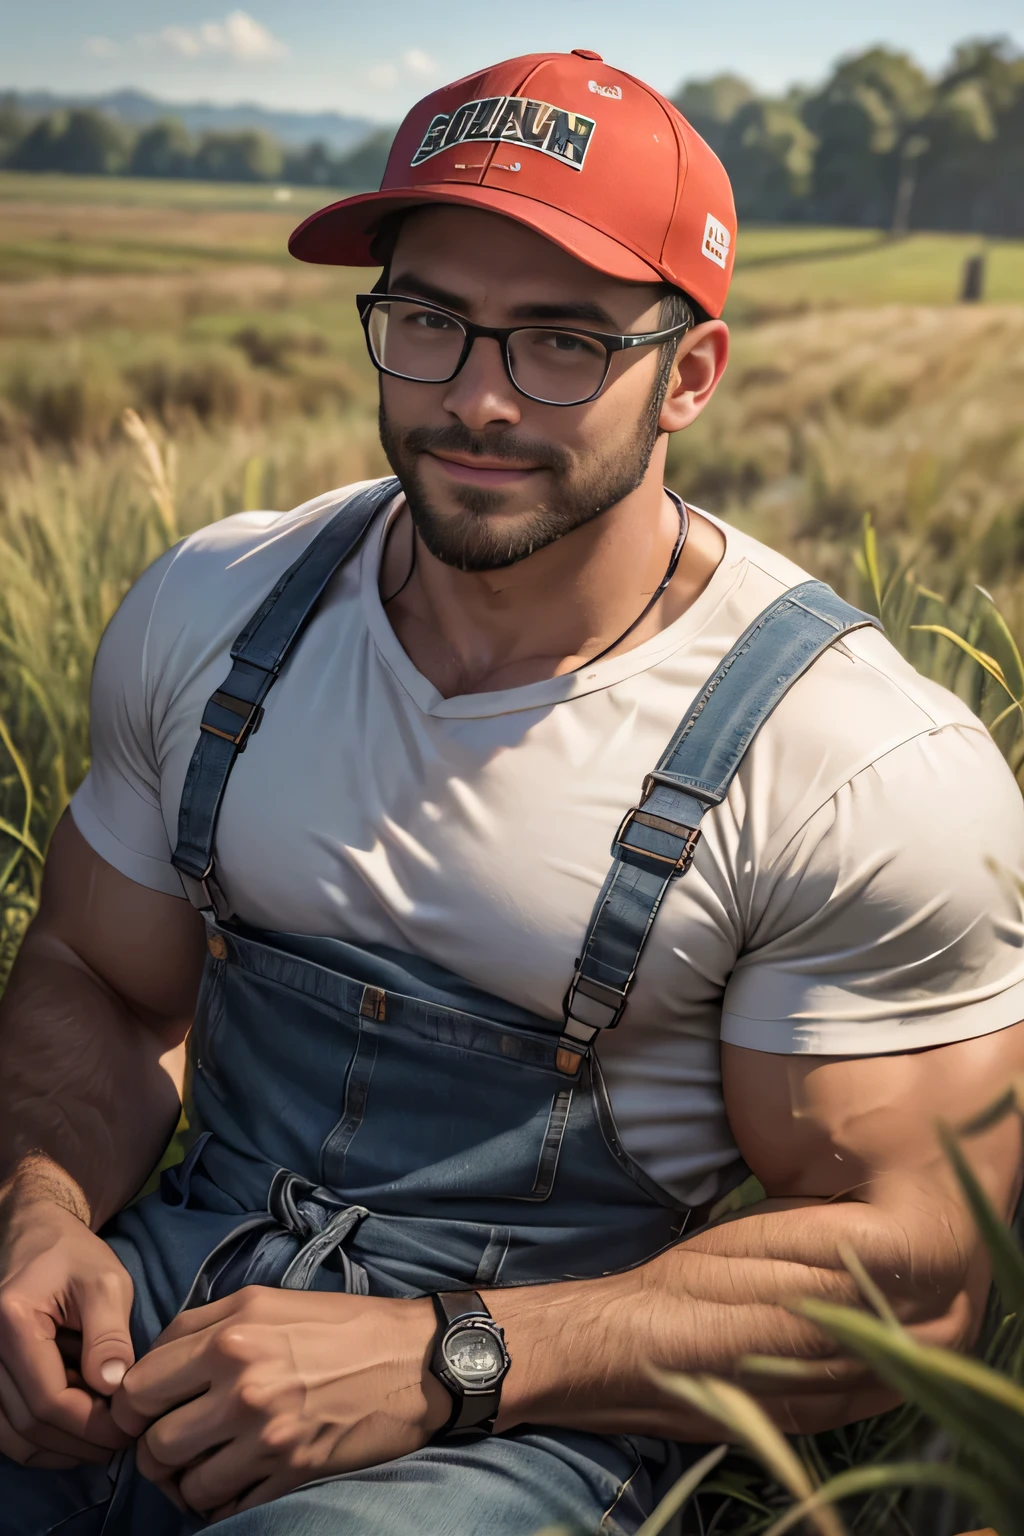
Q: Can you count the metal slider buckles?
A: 2